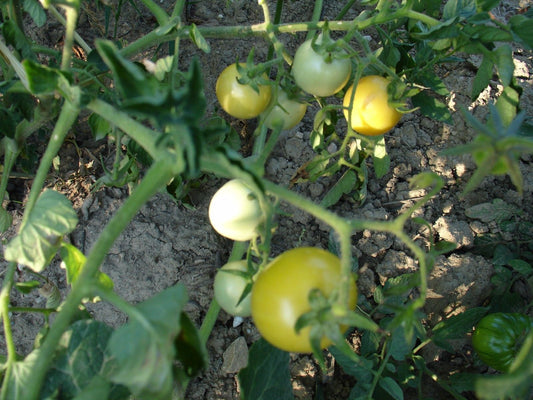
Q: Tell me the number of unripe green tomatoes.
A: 5